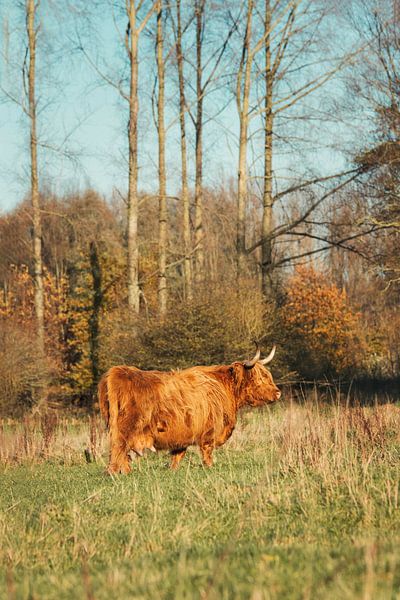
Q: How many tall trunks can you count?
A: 7